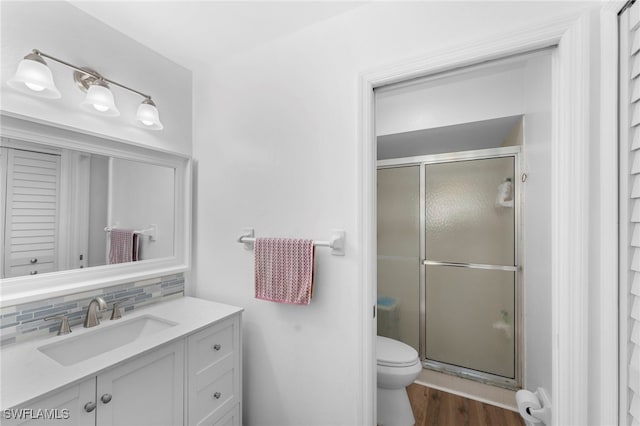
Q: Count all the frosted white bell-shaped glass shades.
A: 3